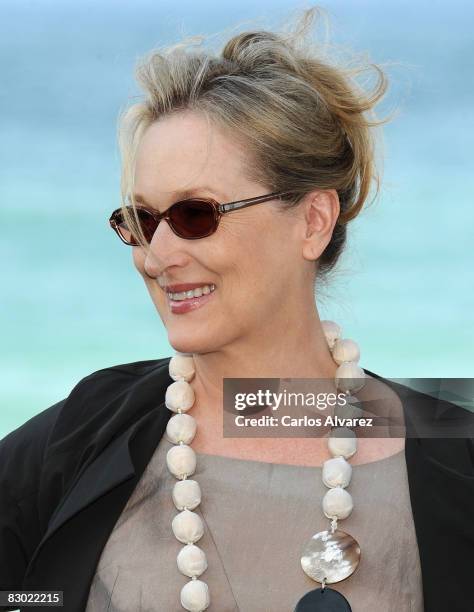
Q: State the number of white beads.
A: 15